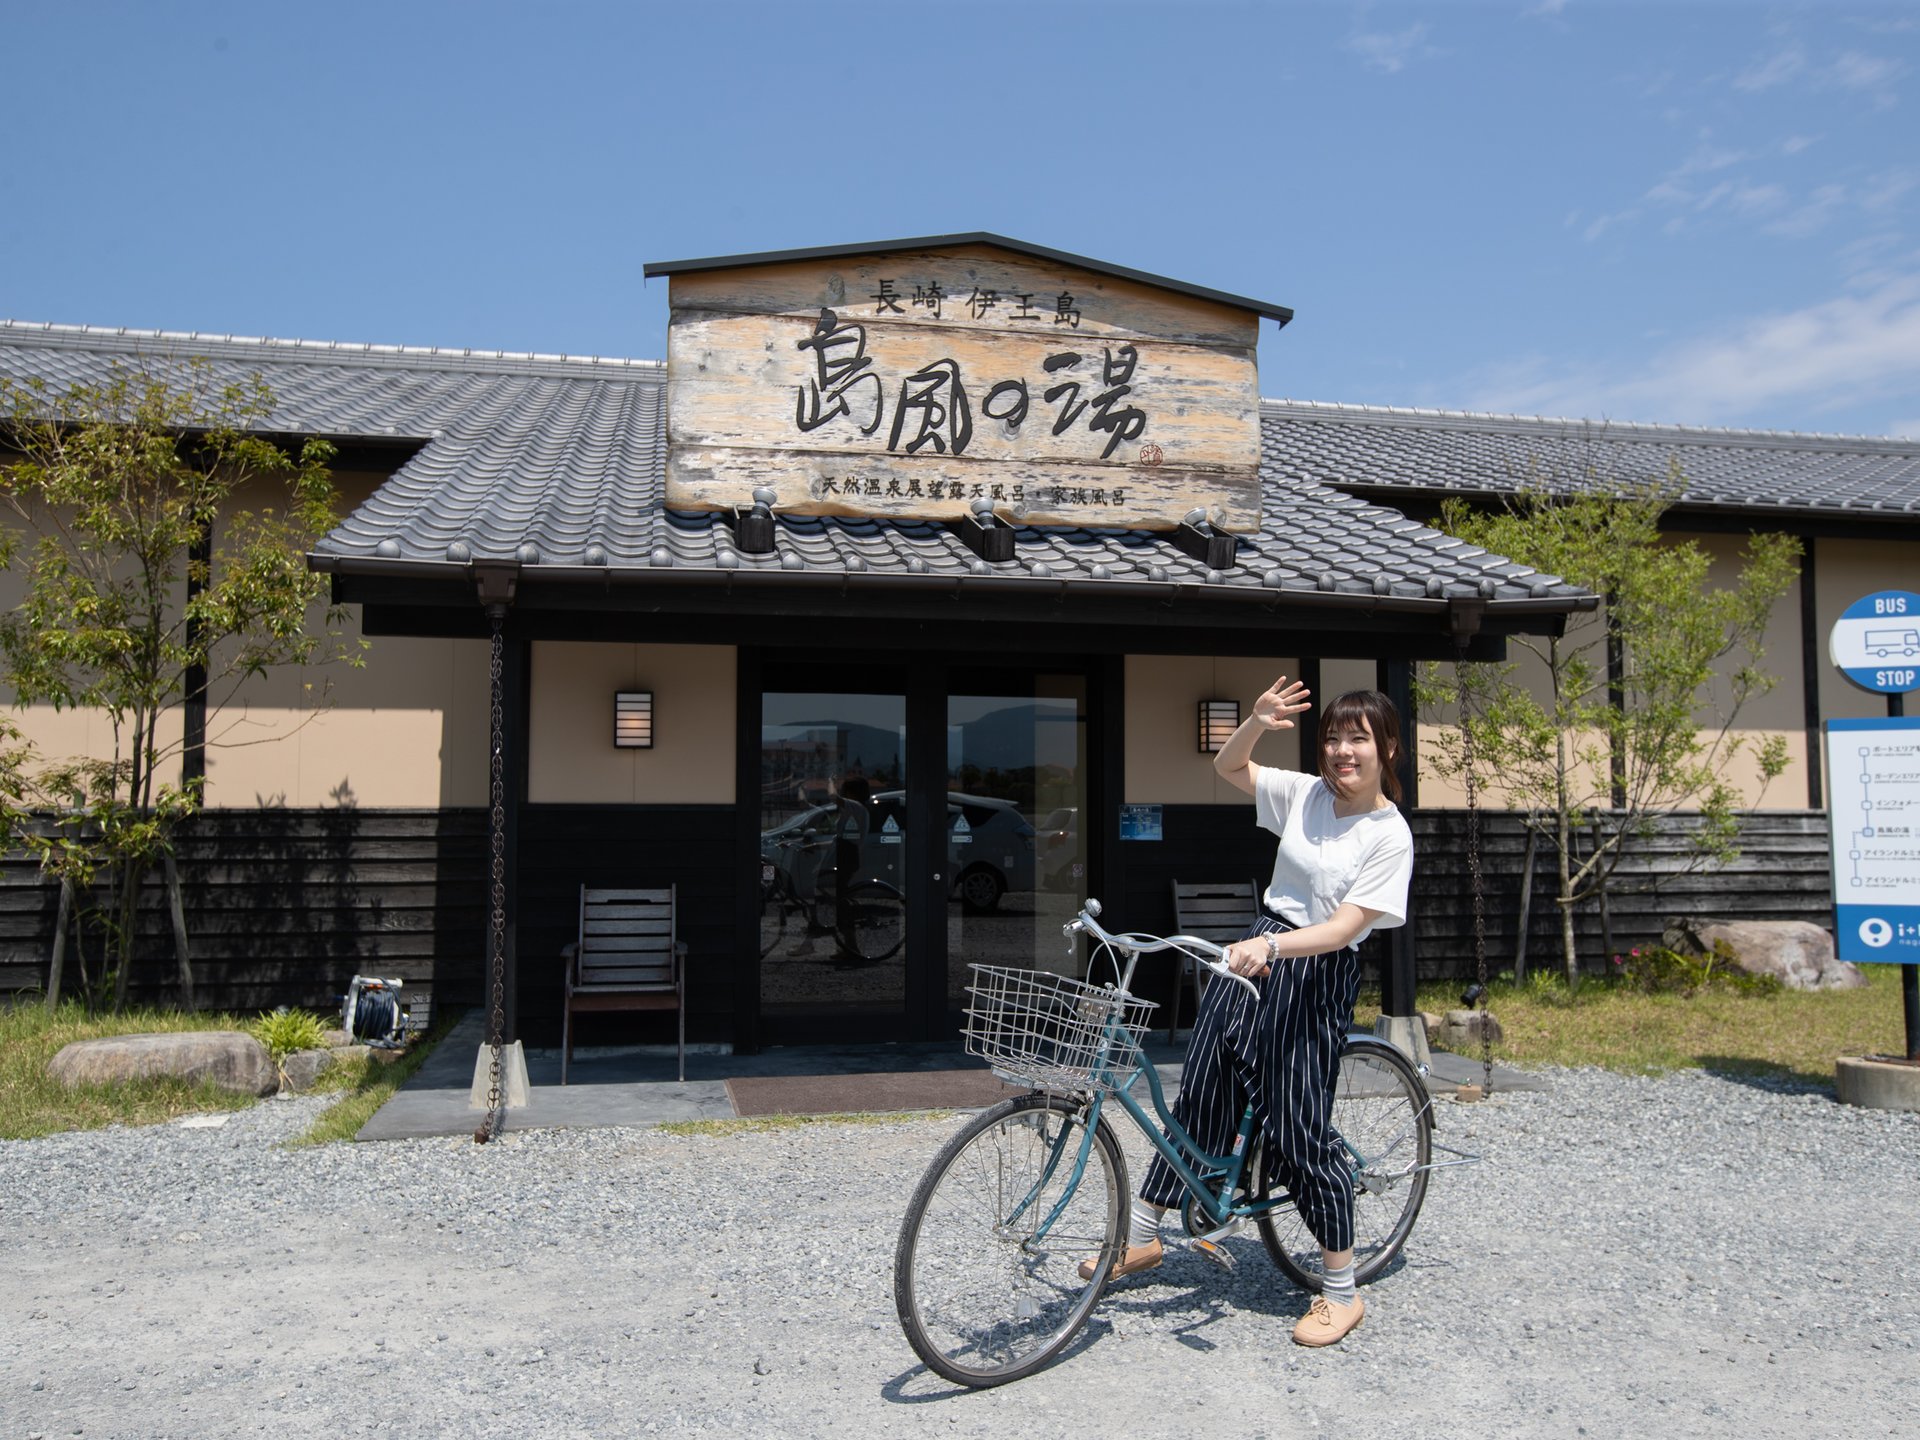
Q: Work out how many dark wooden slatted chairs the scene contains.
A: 2